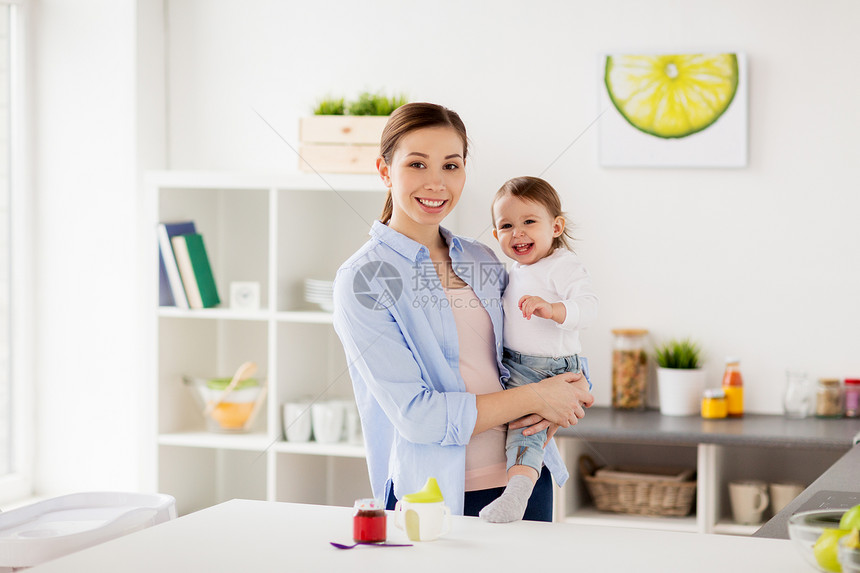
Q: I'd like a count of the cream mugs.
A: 2